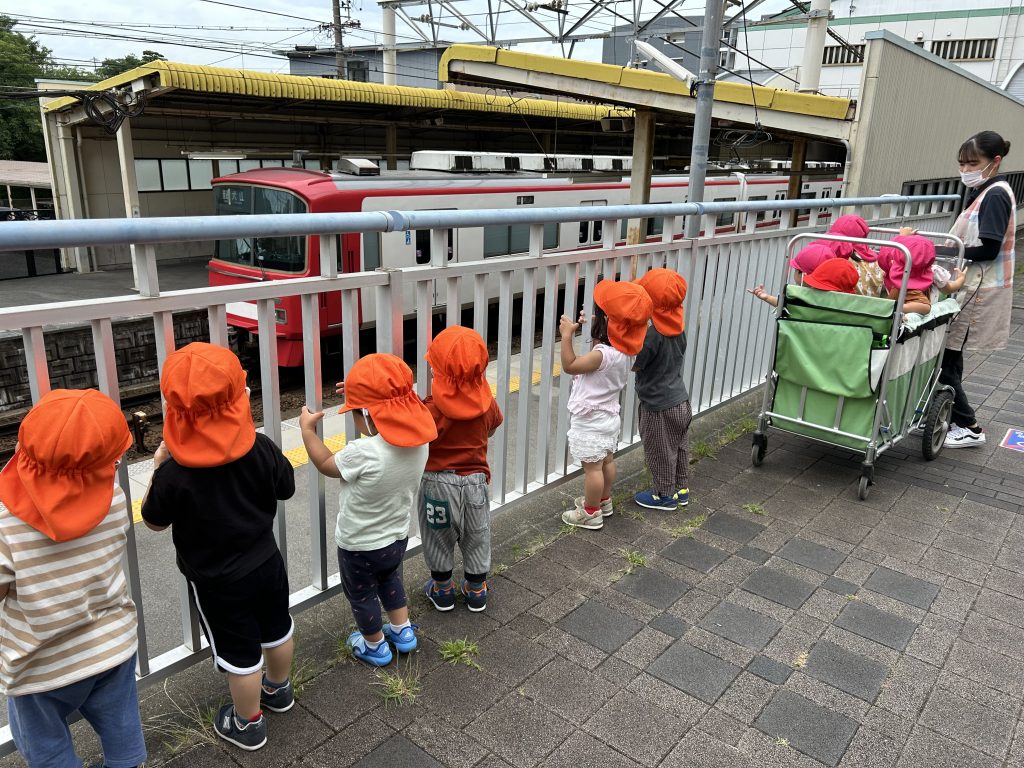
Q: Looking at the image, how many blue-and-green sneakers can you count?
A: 2